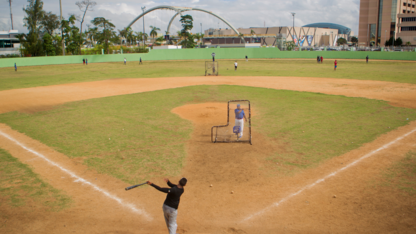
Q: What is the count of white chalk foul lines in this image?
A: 2